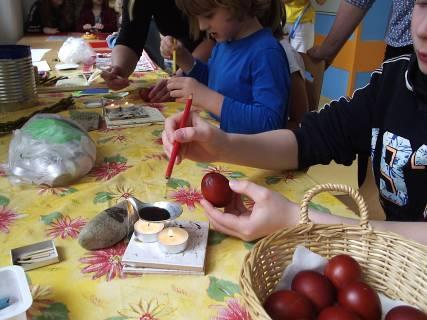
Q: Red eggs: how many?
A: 7